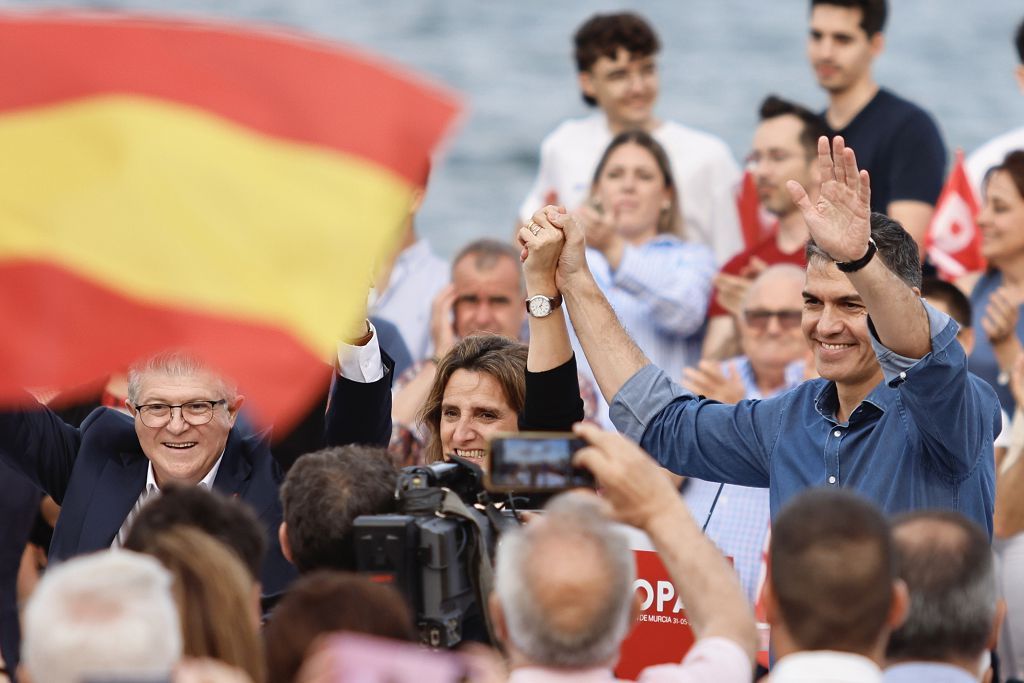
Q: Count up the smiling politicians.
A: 3